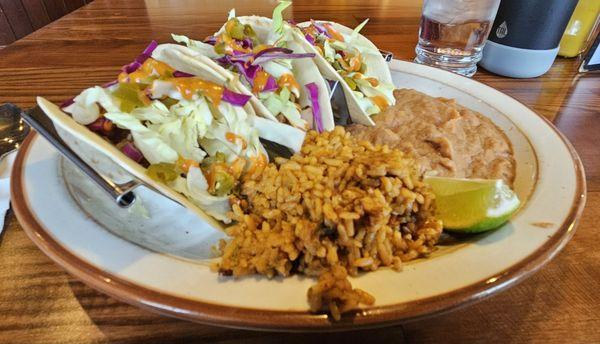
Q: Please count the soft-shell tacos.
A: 3